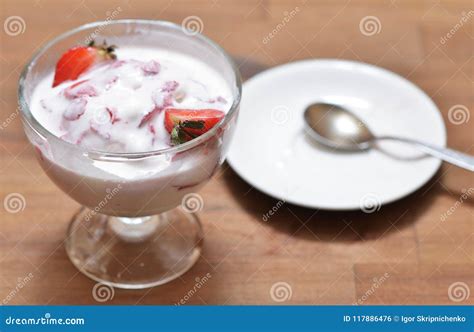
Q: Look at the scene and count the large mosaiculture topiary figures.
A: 0